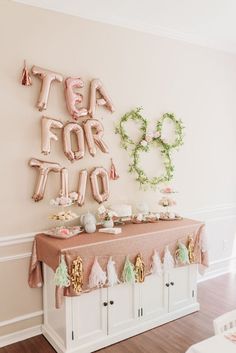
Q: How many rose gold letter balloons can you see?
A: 9